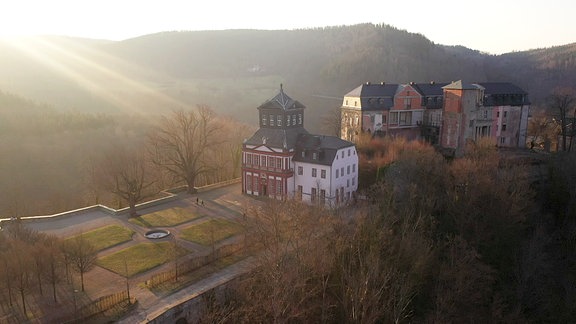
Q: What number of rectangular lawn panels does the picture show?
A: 4